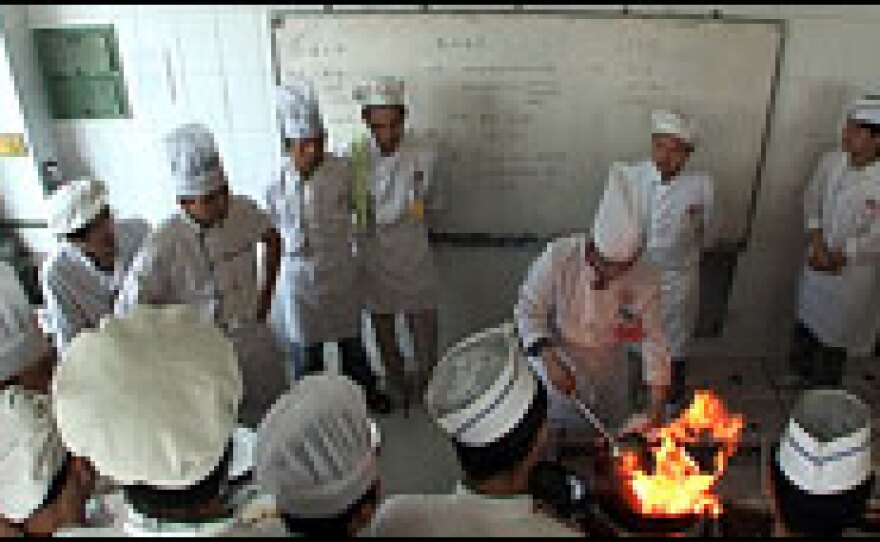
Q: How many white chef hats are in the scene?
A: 13